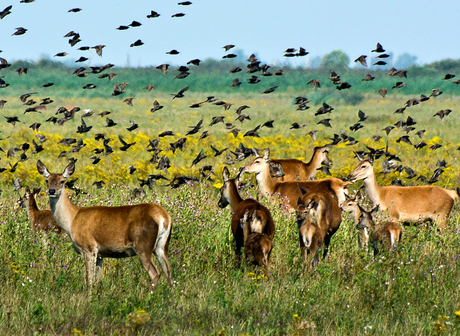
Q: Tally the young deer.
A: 5